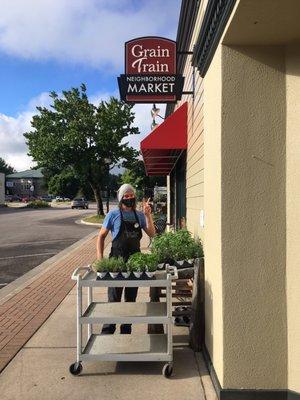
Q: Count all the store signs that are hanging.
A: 1